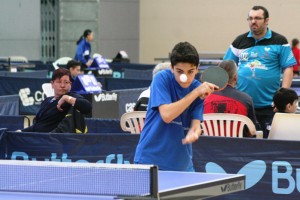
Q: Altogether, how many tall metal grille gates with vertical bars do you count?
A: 1